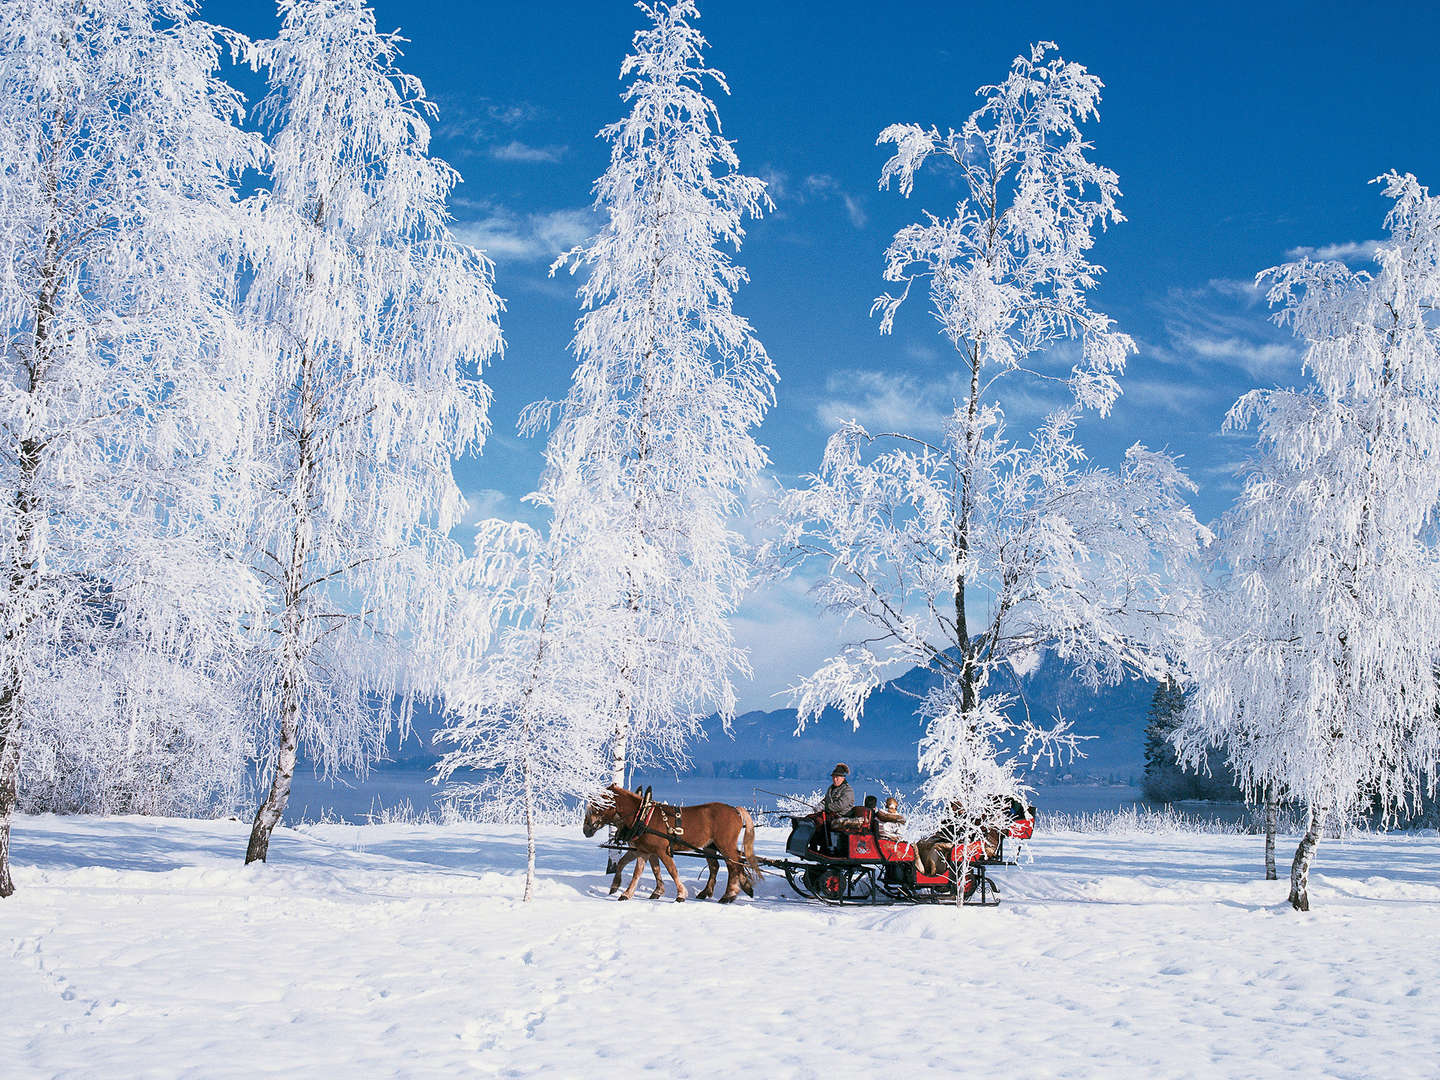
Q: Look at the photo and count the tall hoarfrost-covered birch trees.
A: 5